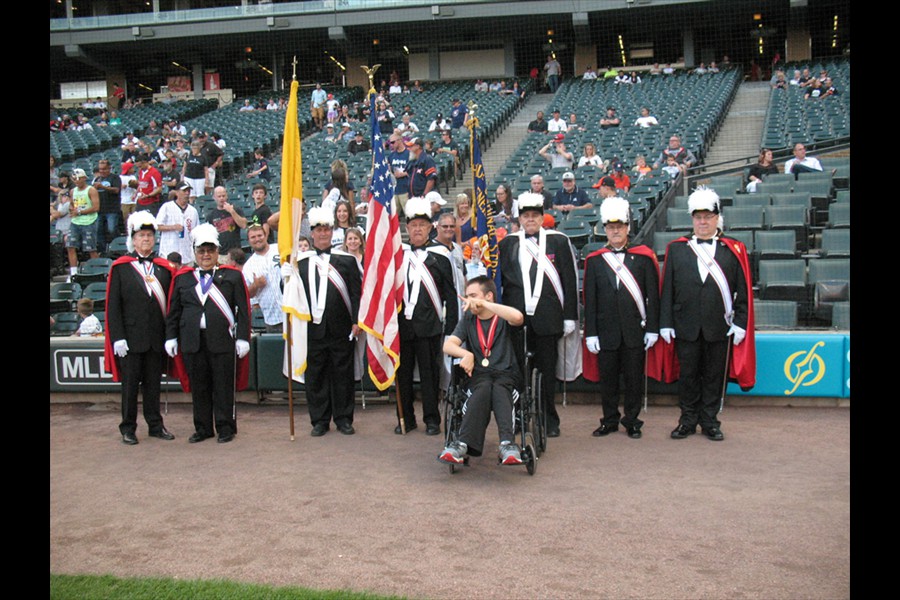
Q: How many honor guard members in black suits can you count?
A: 7